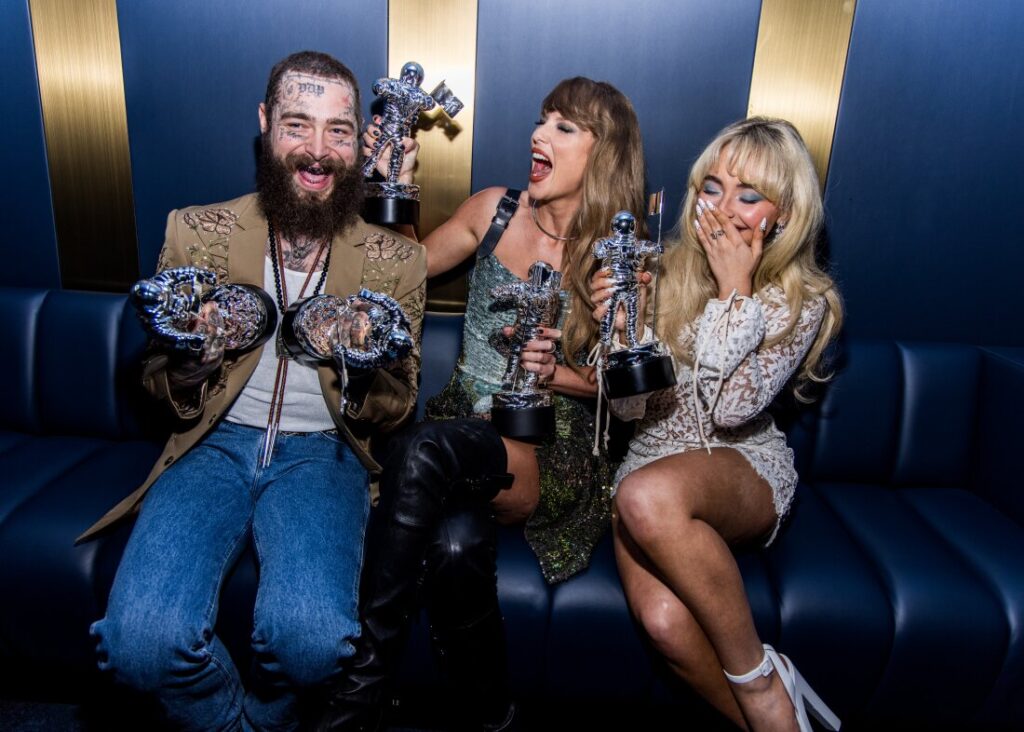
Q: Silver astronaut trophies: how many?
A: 5